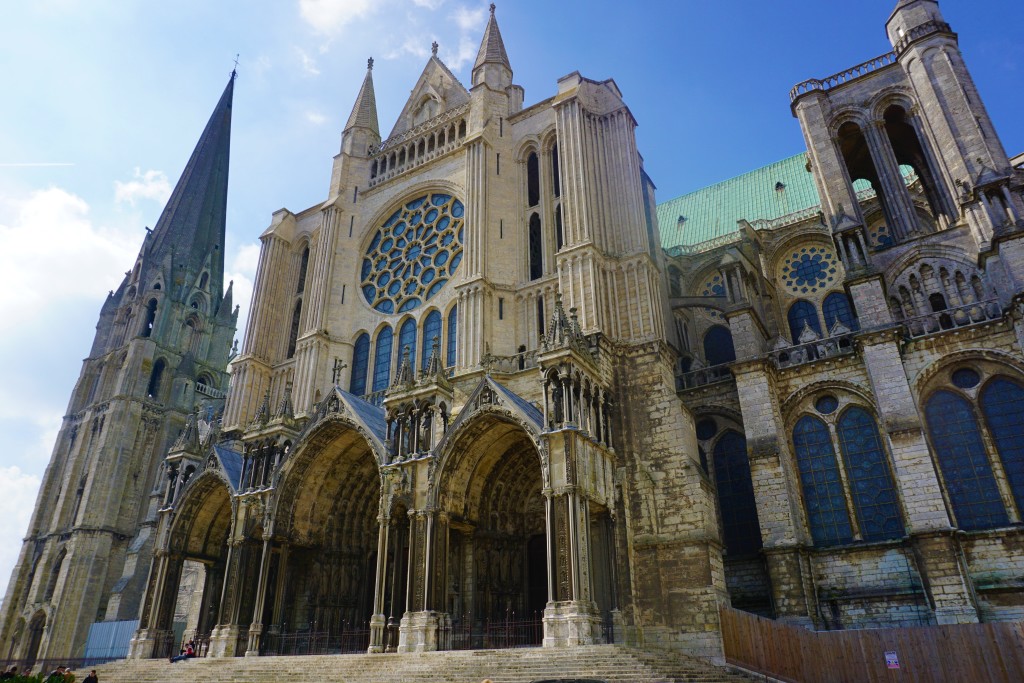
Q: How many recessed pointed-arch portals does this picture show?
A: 3